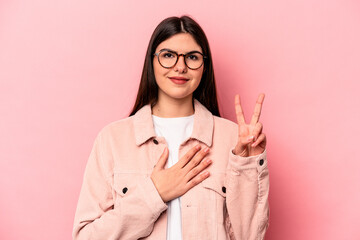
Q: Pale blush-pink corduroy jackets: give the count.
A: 1